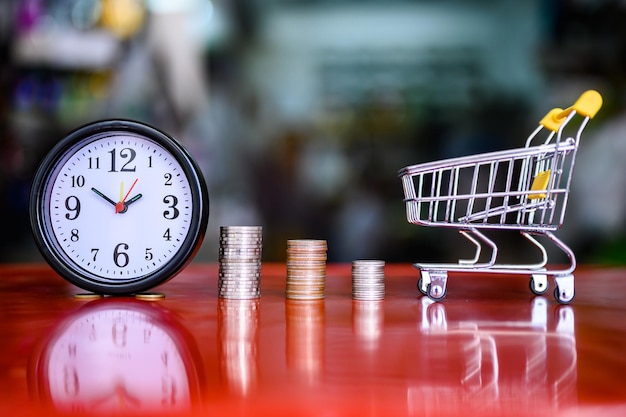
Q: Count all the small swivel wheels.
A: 4